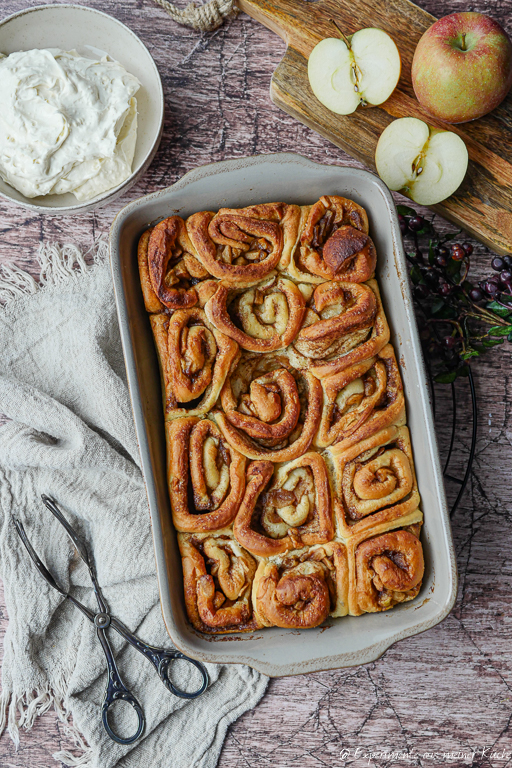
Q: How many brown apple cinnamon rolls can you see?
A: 14